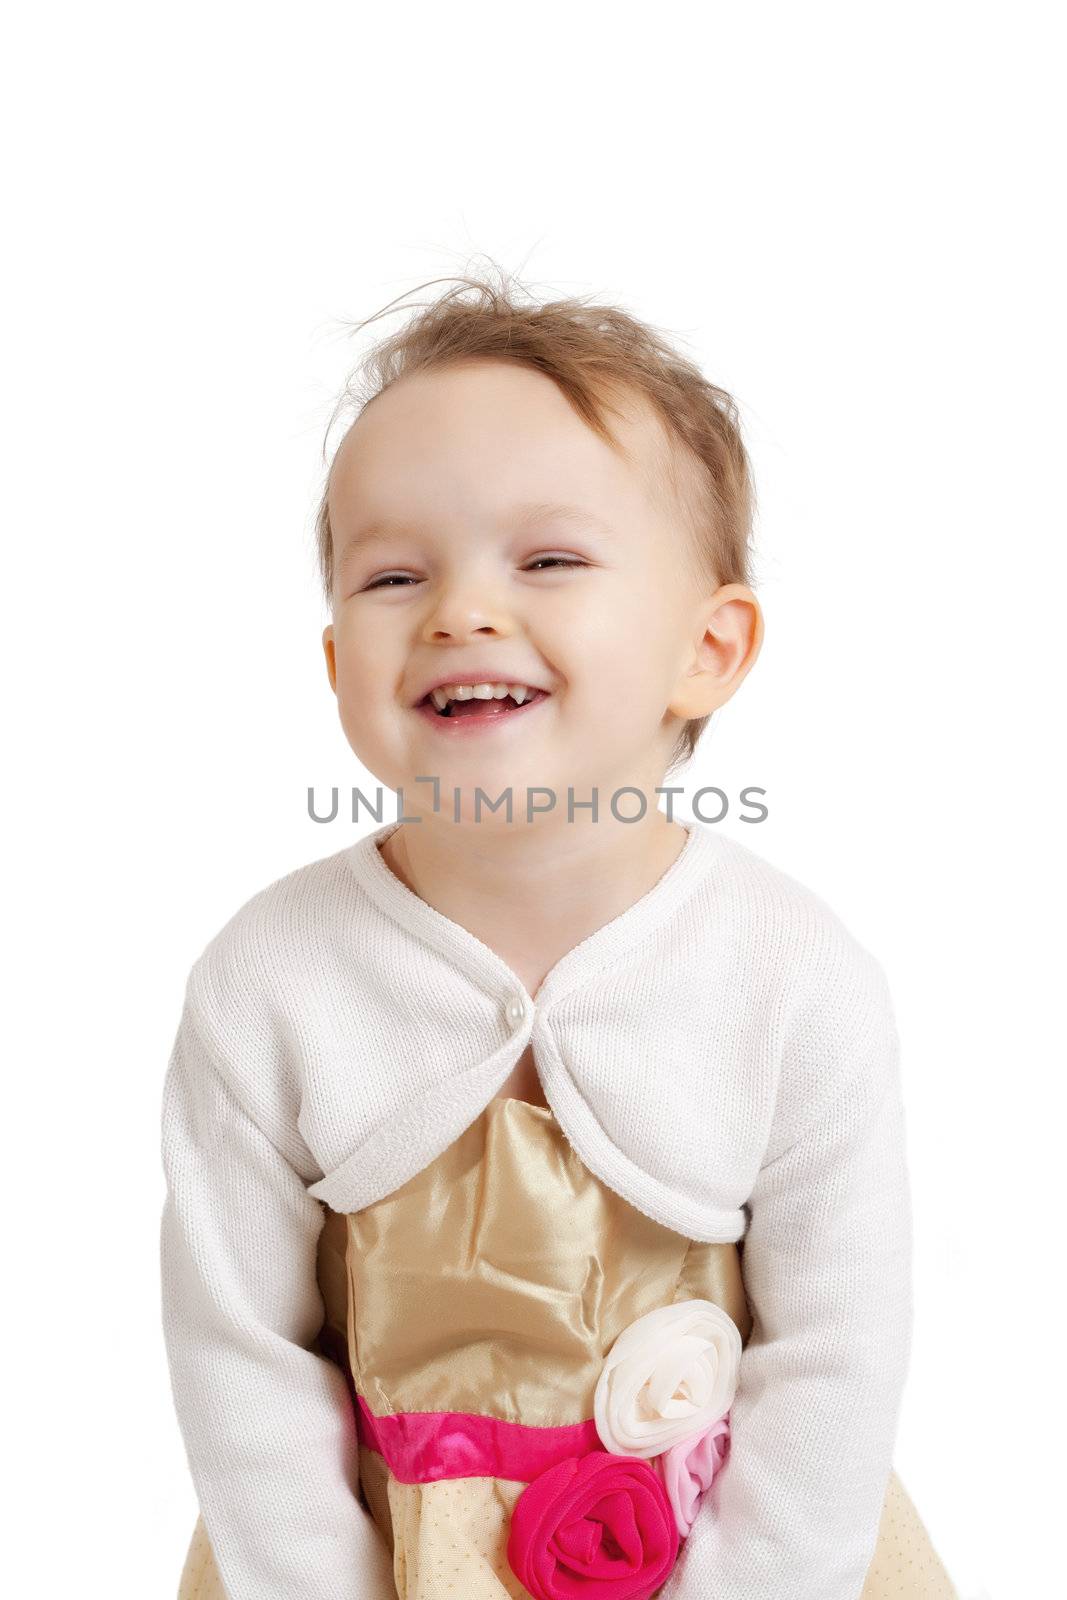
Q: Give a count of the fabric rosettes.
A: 3